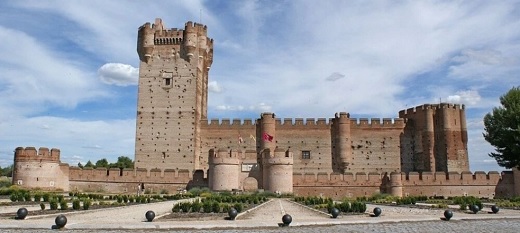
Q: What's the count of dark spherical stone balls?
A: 10